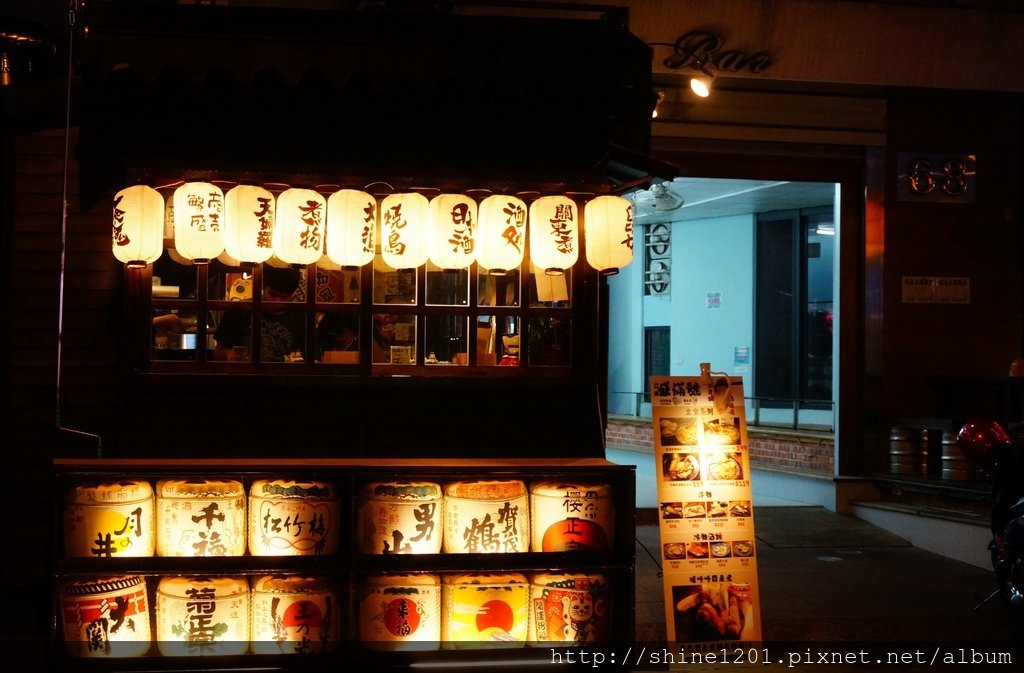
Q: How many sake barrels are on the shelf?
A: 12